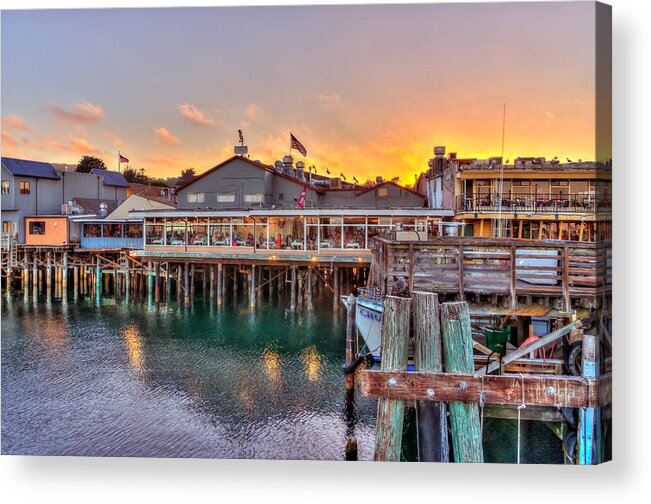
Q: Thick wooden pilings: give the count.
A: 3